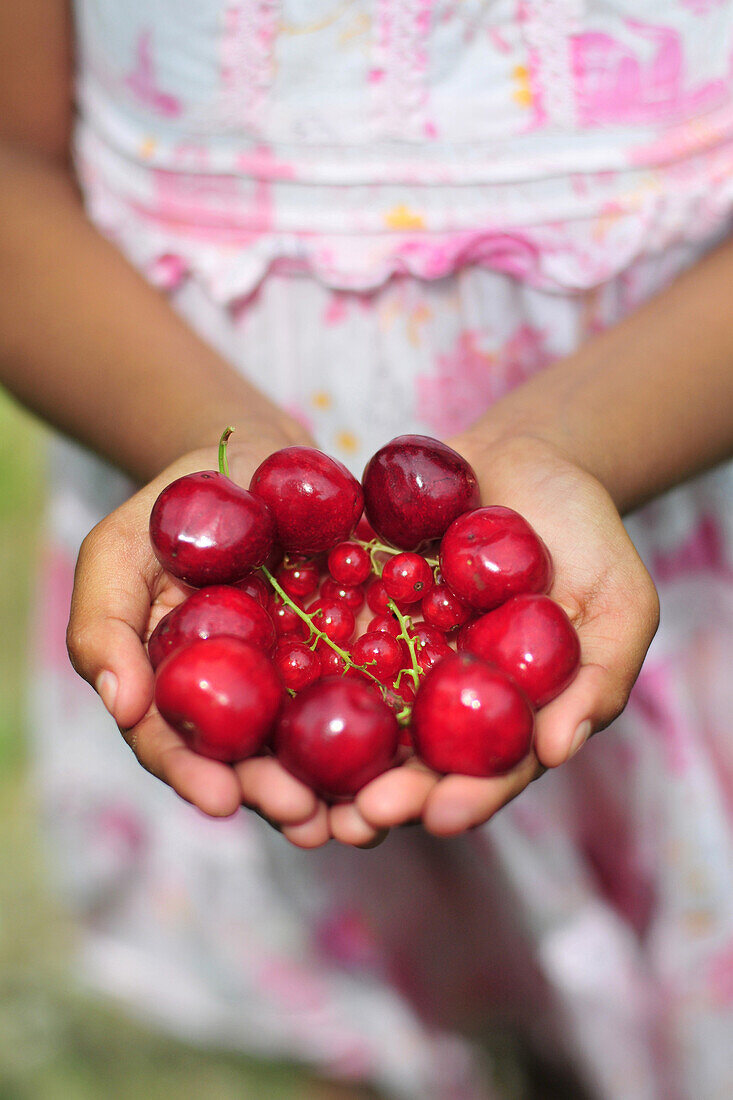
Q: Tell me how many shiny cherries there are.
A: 9